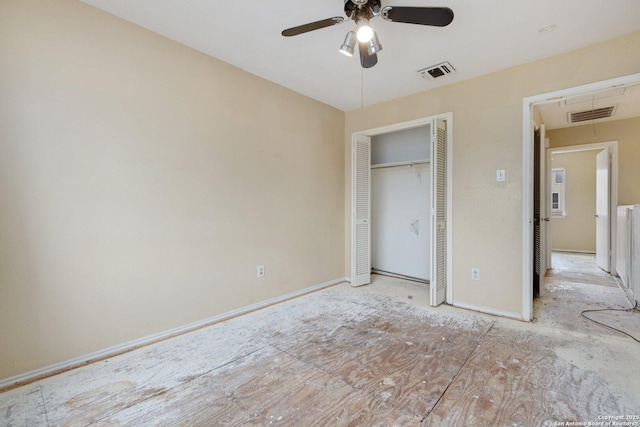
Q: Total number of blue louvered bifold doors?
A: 0